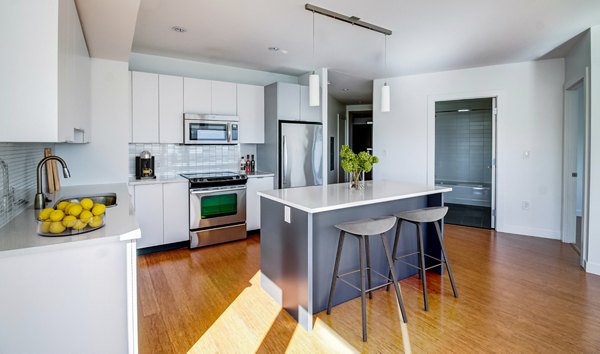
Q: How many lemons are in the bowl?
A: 13